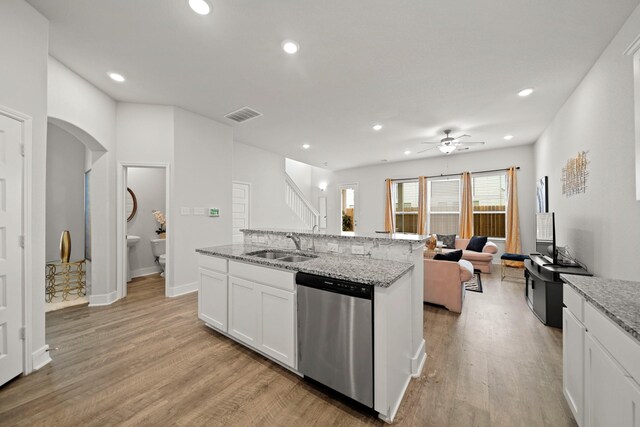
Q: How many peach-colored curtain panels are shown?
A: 4